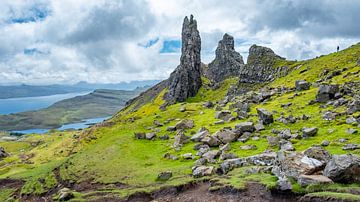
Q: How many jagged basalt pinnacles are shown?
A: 3